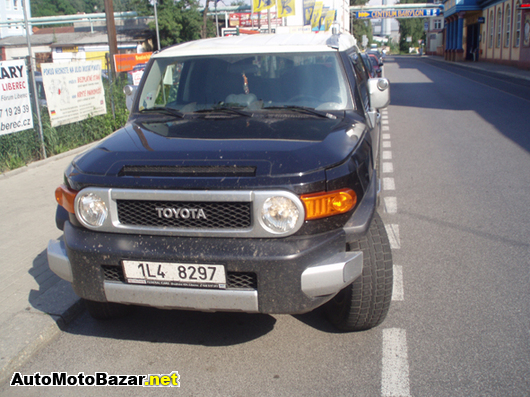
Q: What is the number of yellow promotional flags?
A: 4